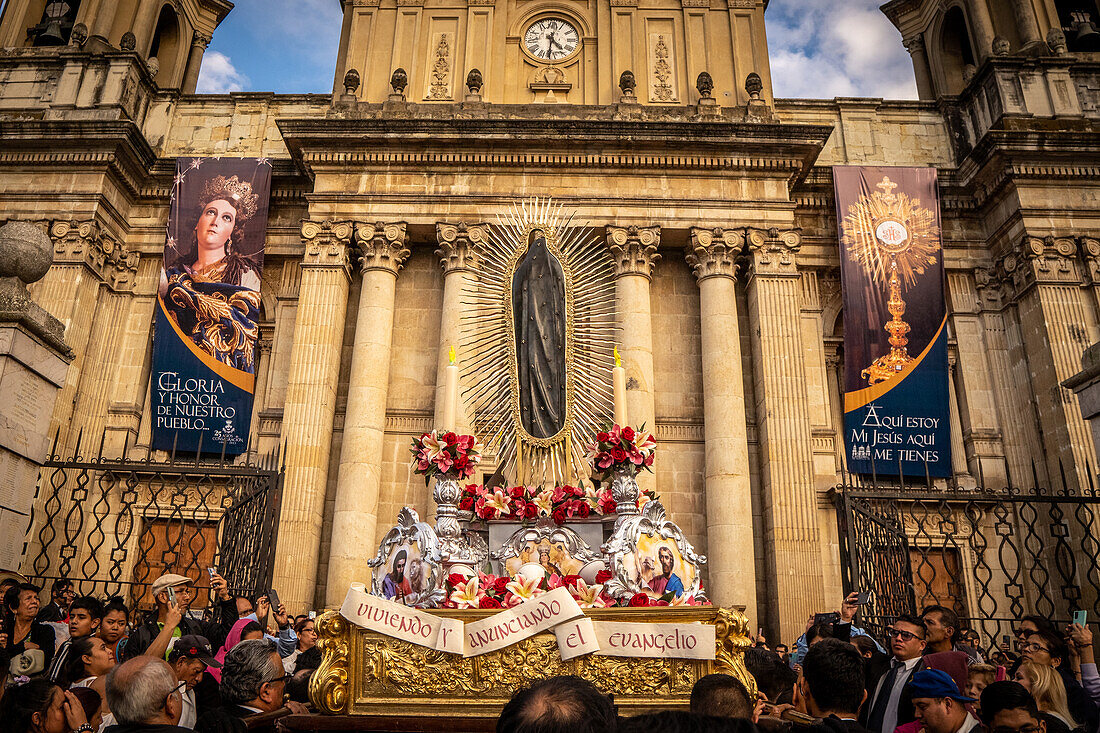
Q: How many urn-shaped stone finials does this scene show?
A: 12